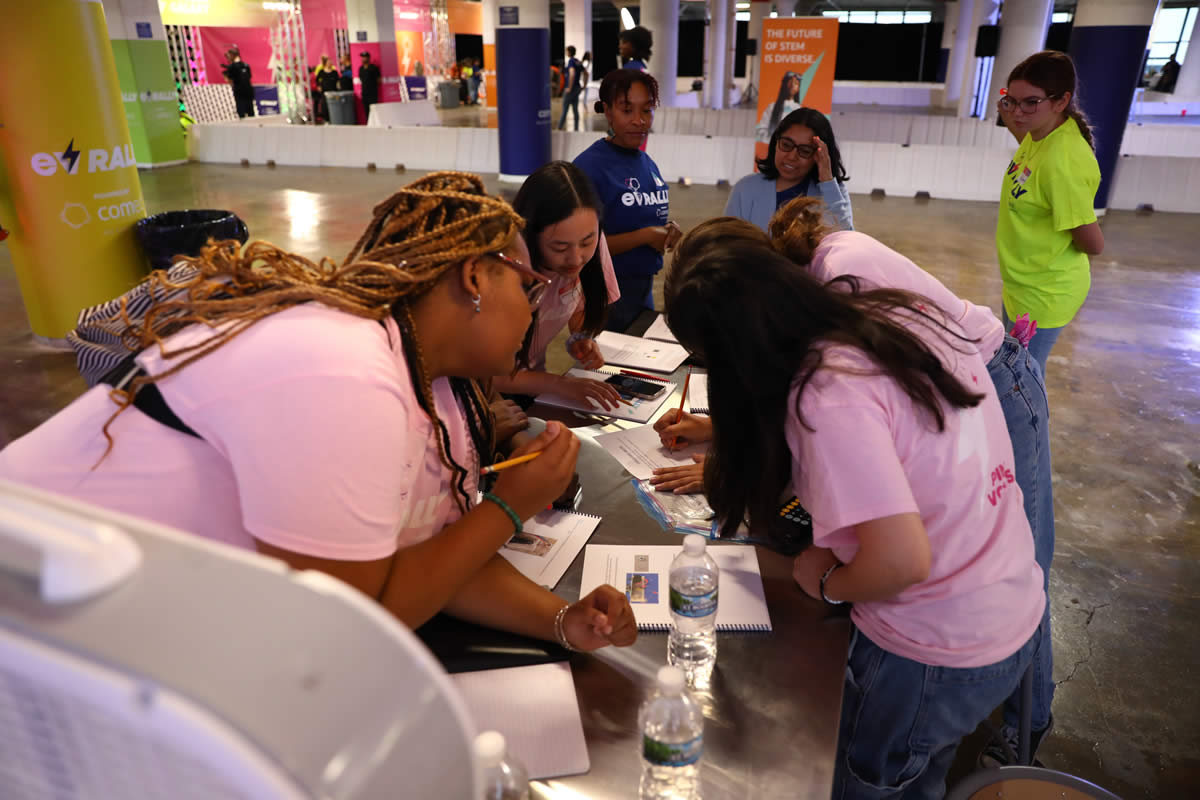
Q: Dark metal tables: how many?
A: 1